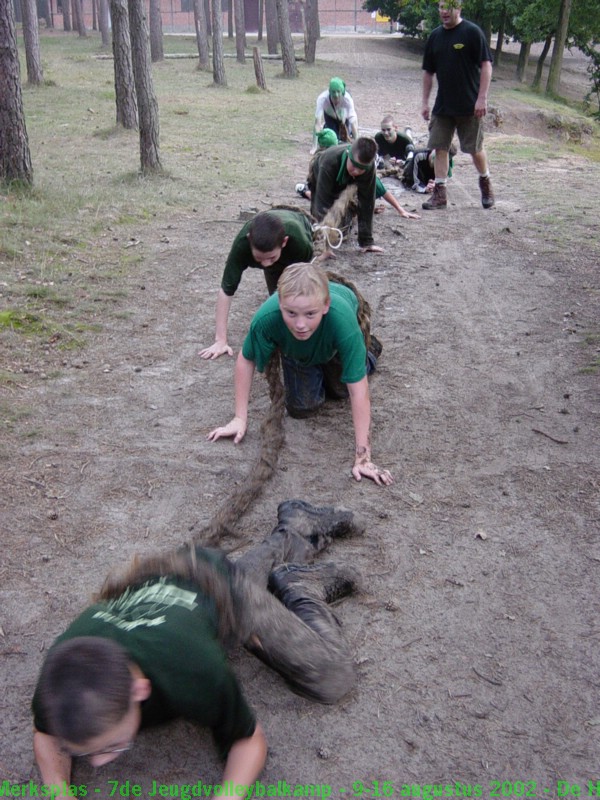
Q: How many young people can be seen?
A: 8